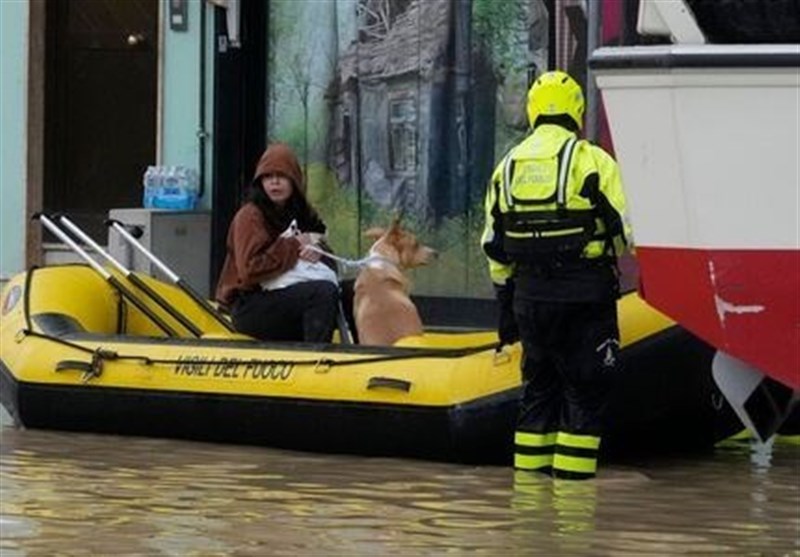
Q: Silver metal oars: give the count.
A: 3